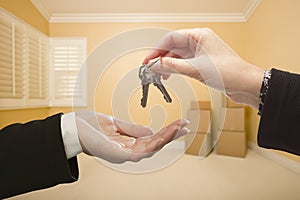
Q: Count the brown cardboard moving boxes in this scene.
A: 6